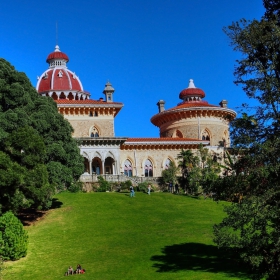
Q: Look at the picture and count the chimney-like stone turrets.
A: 3